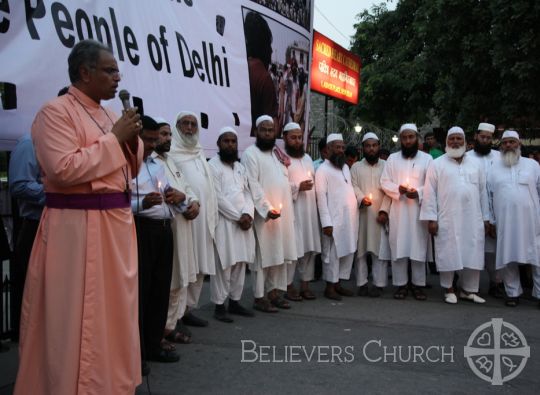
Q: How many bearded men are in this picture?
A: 11